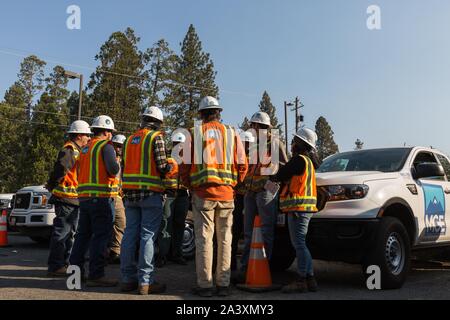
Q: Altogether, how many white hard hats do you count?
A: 9